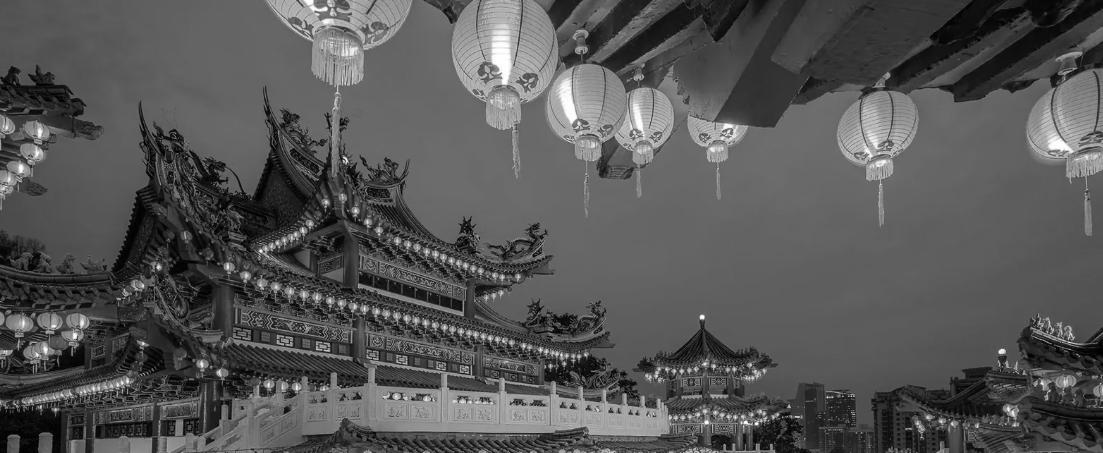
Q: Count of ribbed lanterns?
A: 7